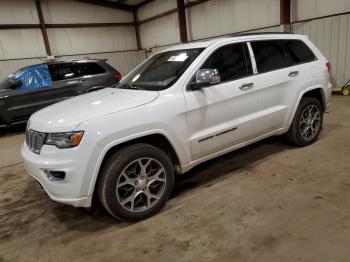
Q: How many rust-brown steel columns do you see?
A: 4